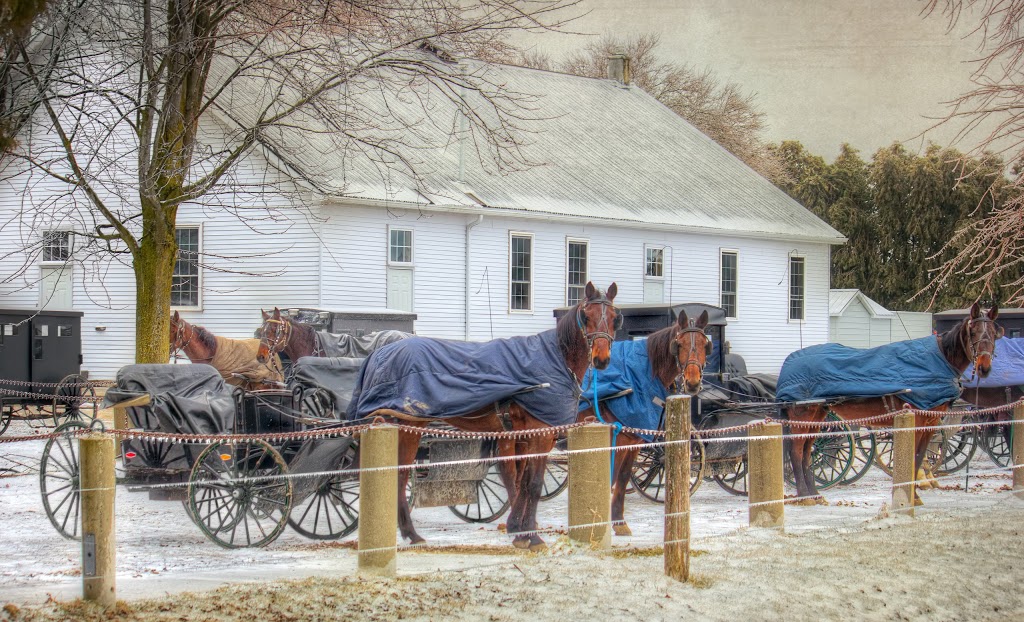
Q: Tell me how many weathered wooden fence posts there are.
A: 7